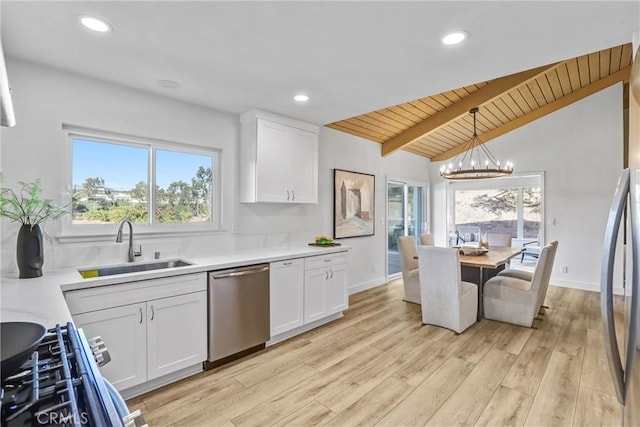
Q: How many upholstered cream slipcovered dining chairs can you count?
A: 6